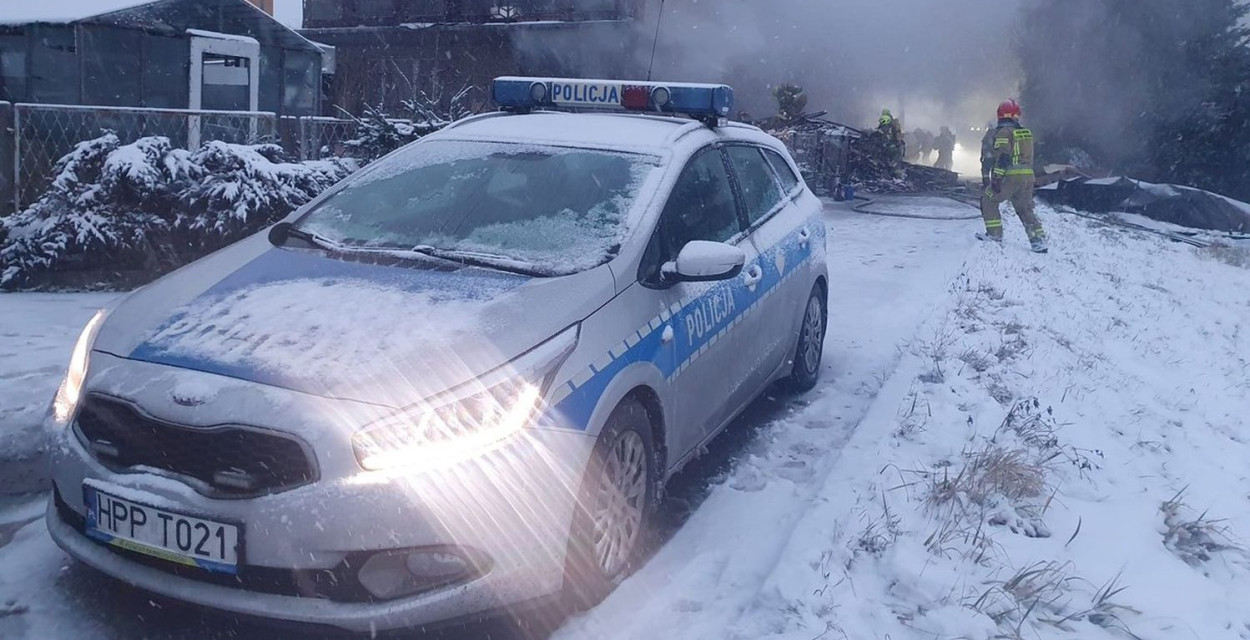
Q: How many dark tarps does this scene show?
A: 1